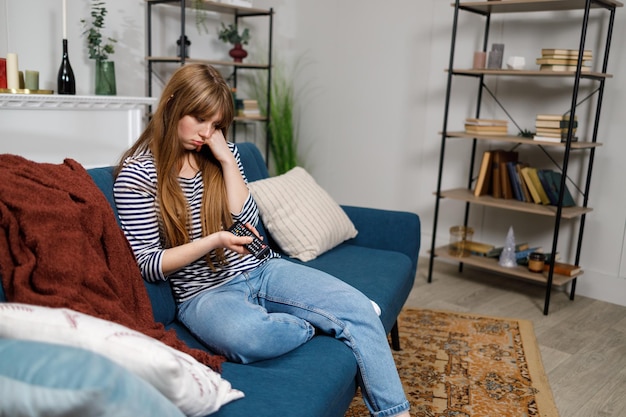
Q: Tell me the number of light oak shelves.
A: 8